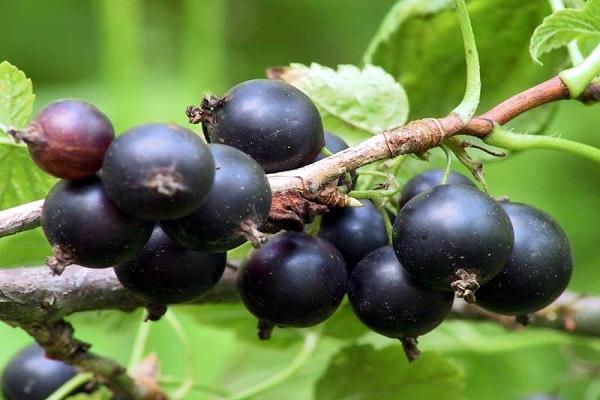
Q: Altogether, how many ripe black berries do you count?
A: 13